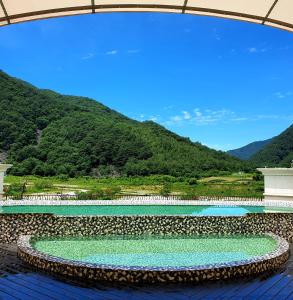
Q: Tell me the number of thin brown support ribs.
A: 4